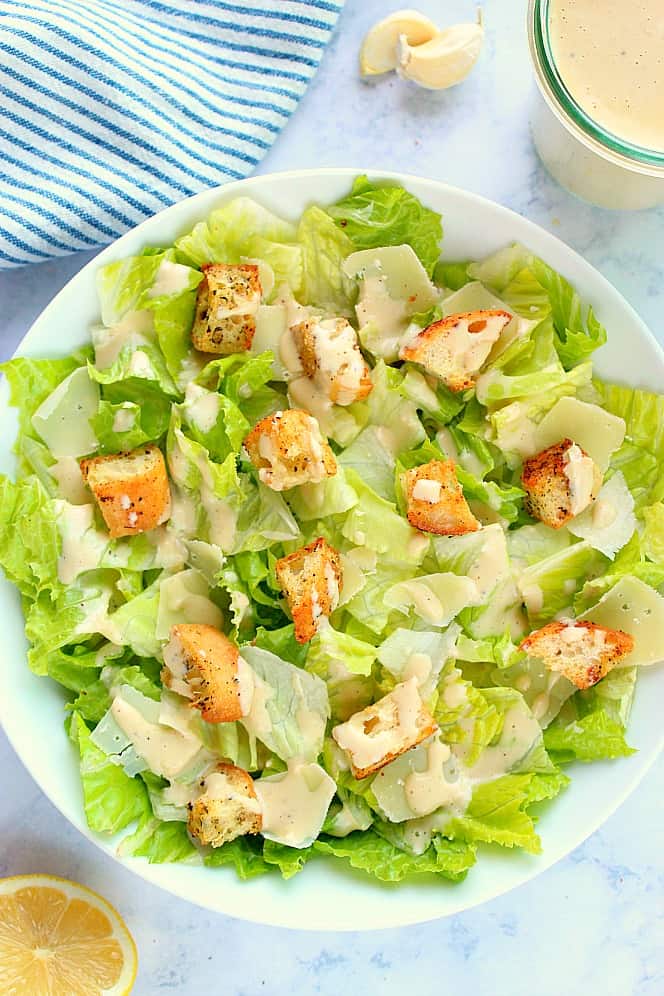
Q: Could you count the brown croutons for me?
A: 12